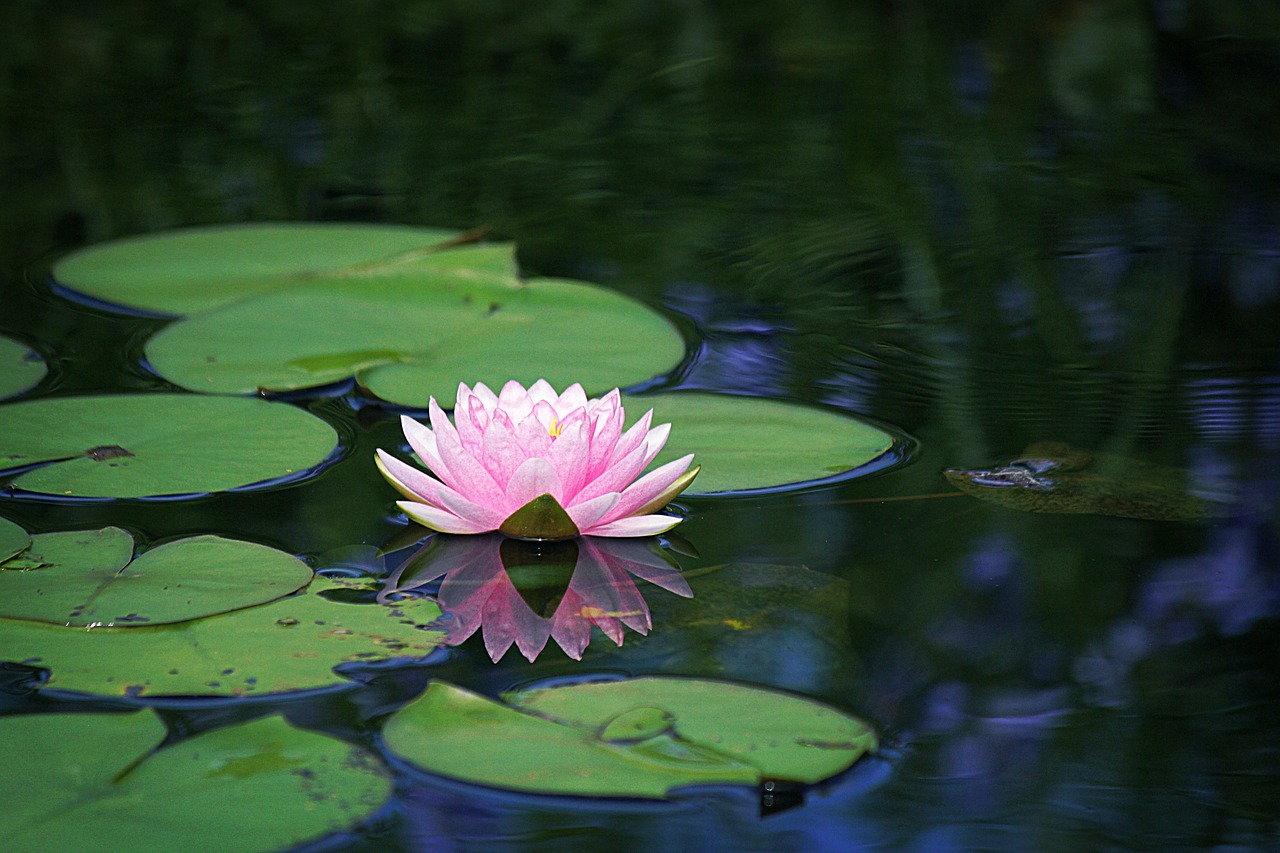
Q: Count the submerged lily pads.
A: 2